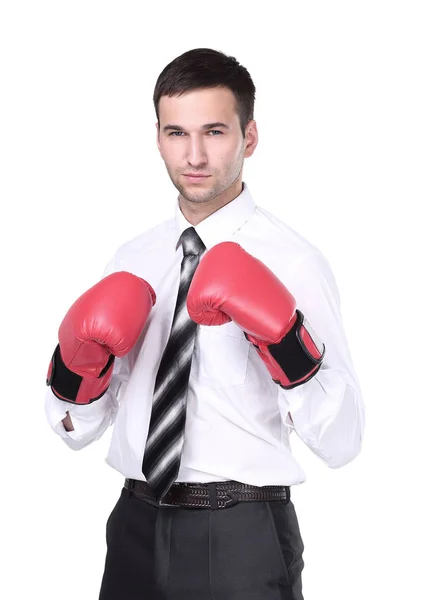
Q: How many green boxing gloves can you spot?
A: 0